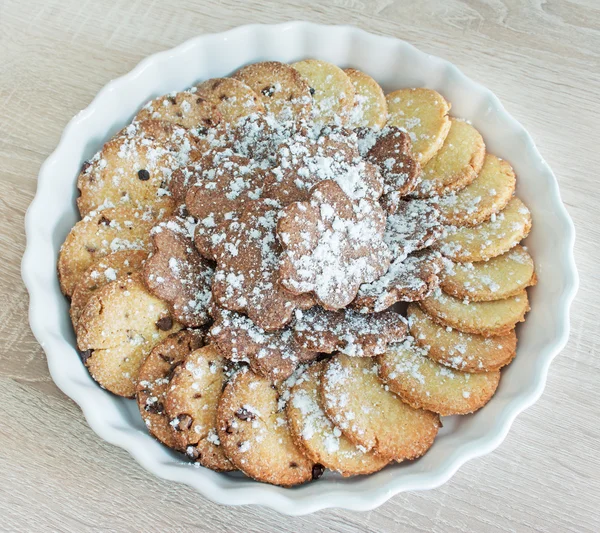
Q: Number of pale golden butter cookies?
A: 12